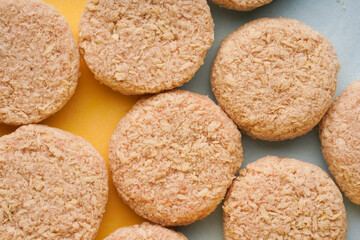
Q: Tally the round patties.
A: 9